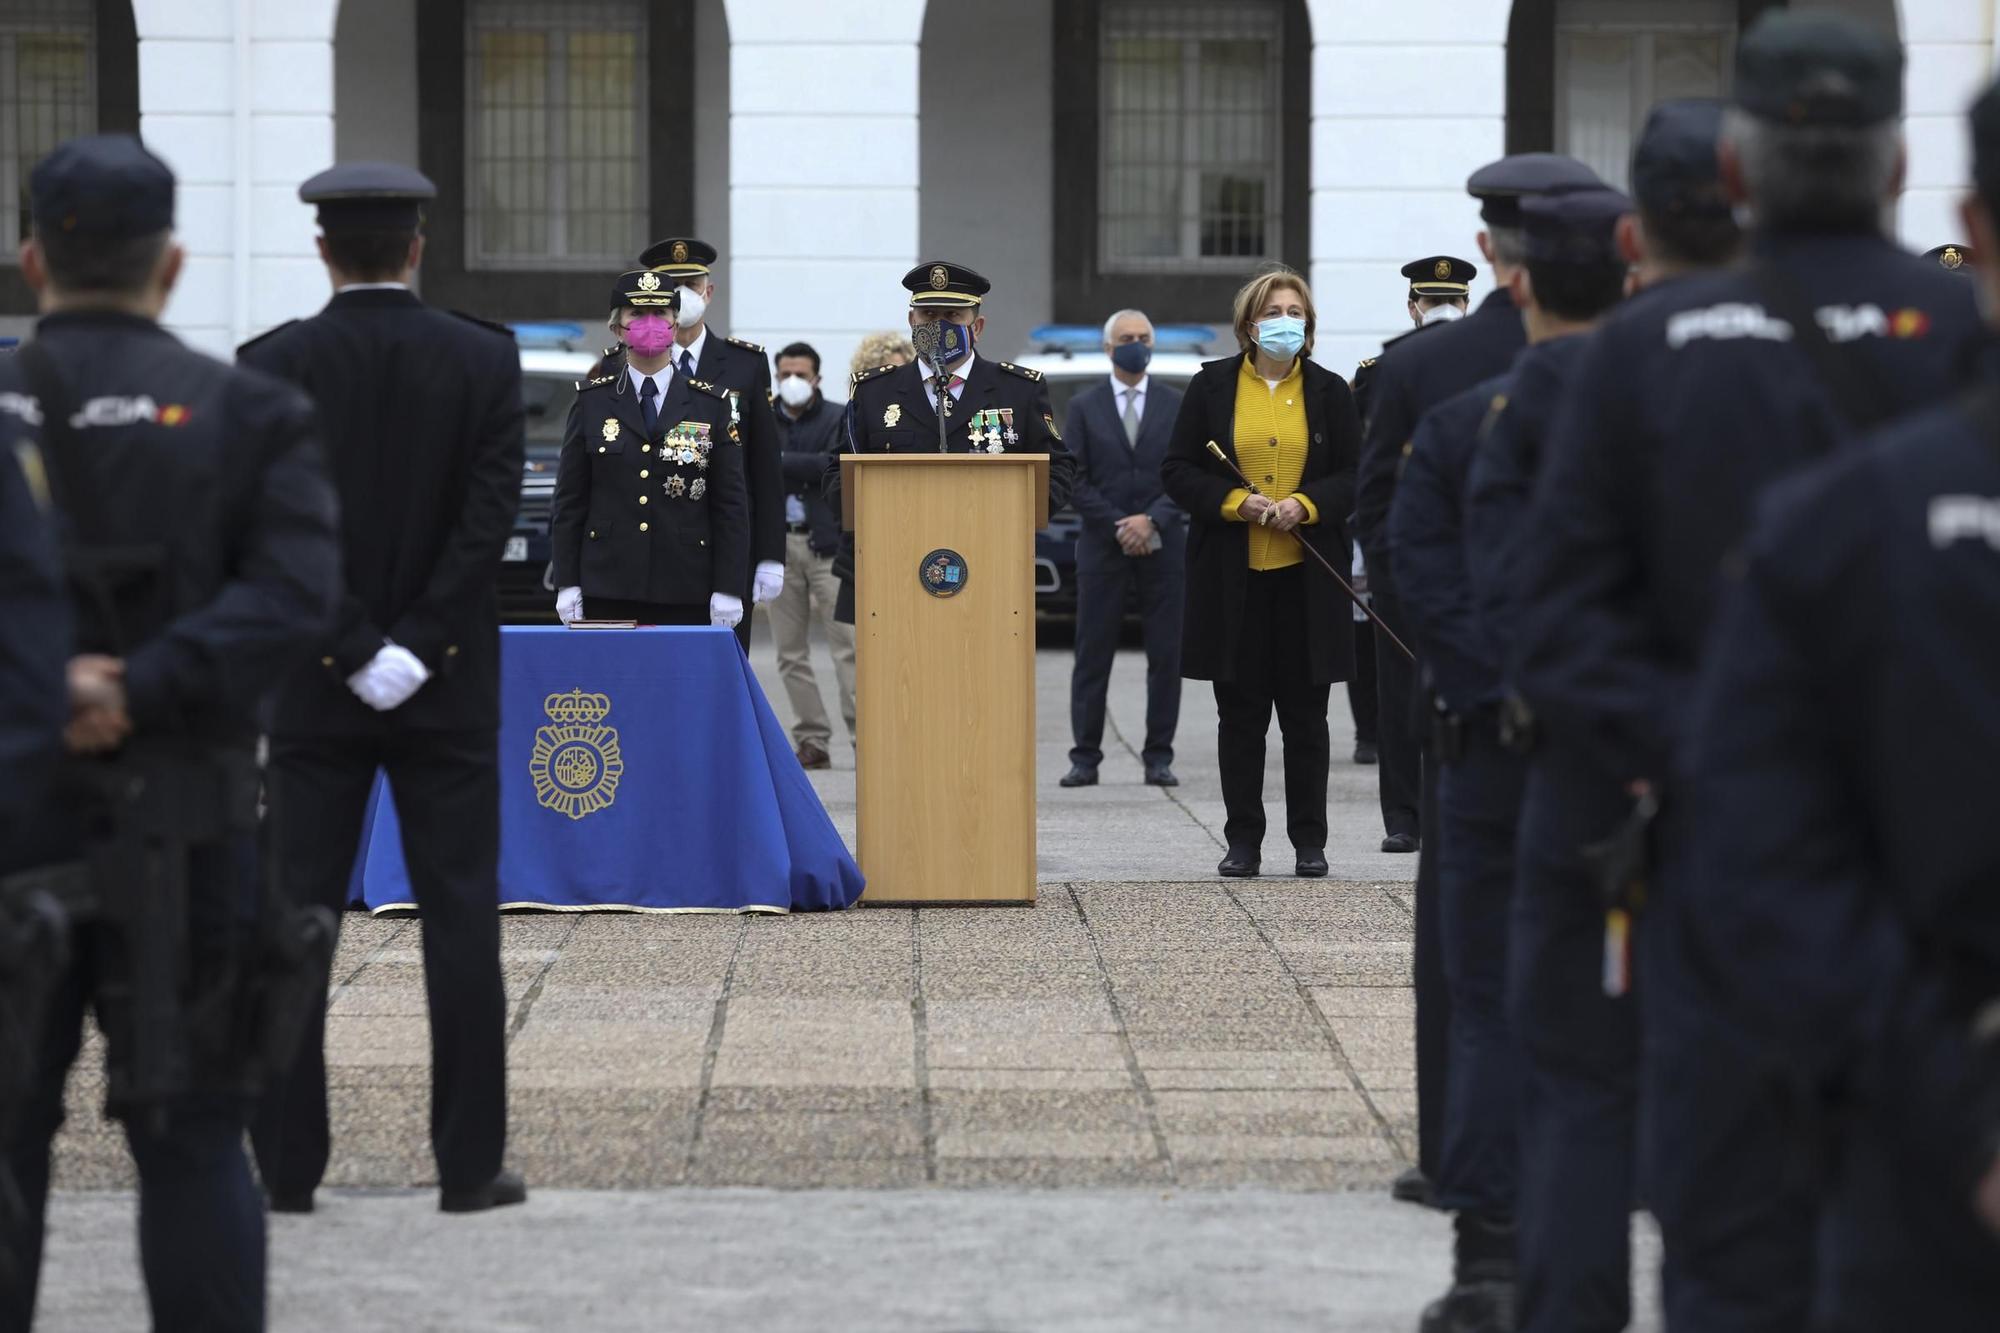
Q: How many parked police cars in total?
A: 2